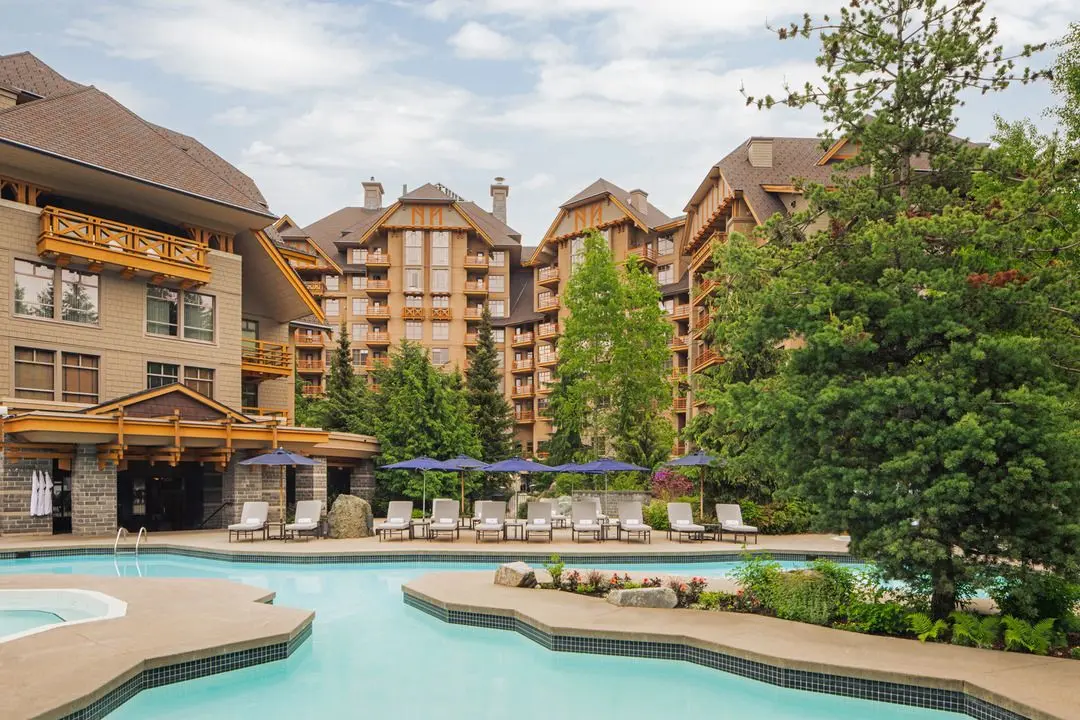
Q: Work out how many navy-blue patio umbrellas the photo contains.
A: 7